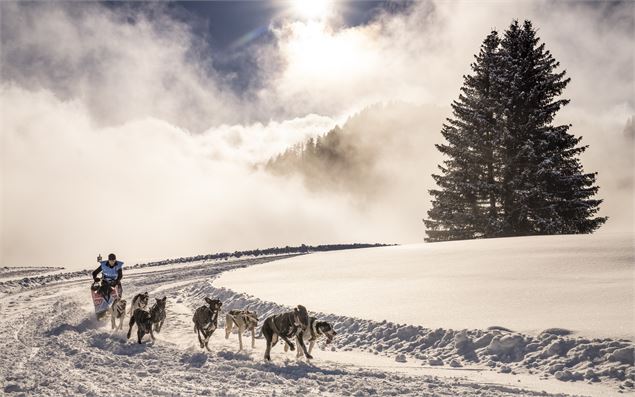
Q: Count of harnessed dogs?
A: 8